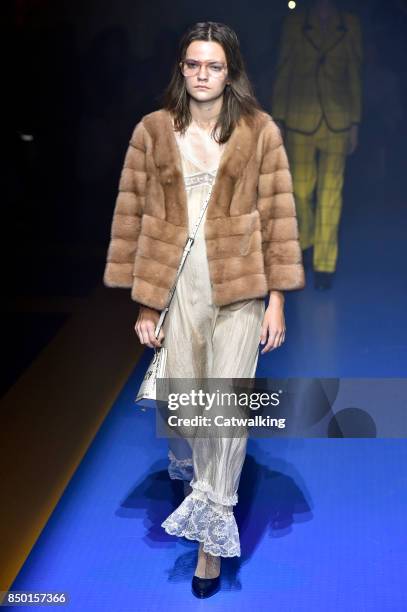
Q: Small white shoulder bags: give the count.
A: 1